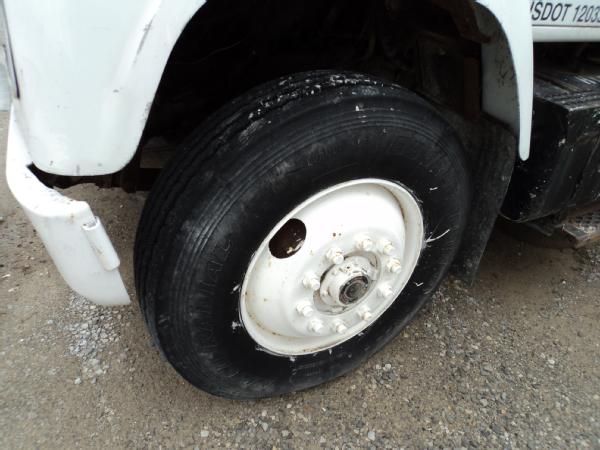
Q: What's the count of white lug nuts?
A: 10